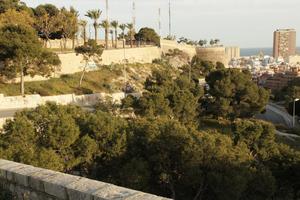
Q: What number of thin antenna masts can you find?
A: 4